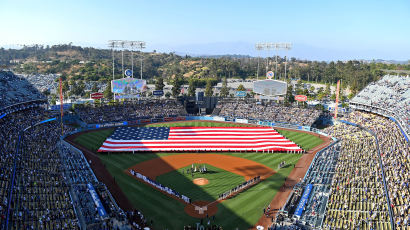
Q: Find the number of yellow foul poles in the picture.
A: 2